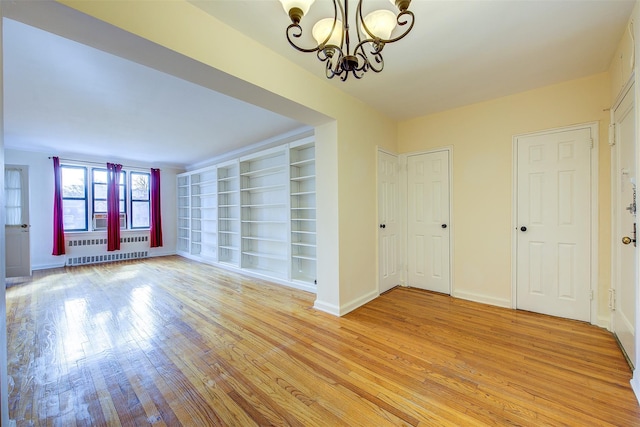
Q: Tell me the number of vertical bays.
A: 5